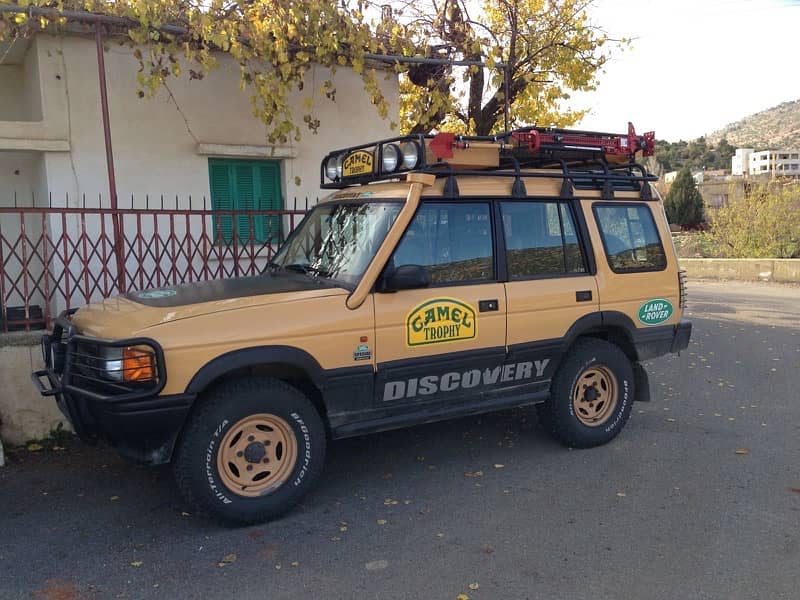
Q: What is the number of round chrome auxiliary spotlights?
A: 4